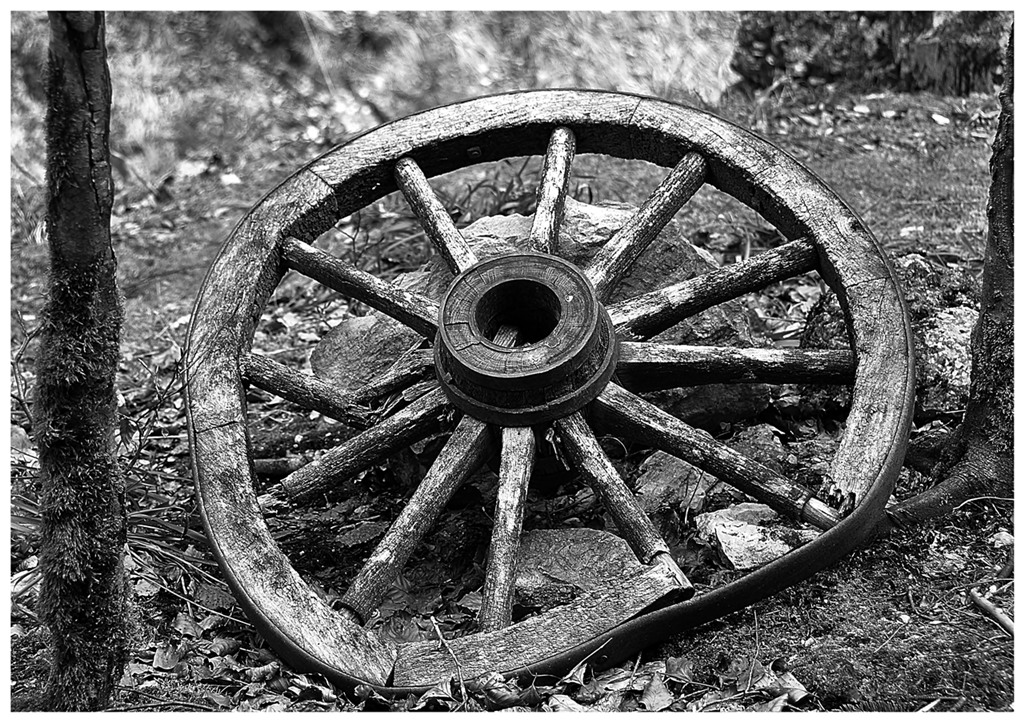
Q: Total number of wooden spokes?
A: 12